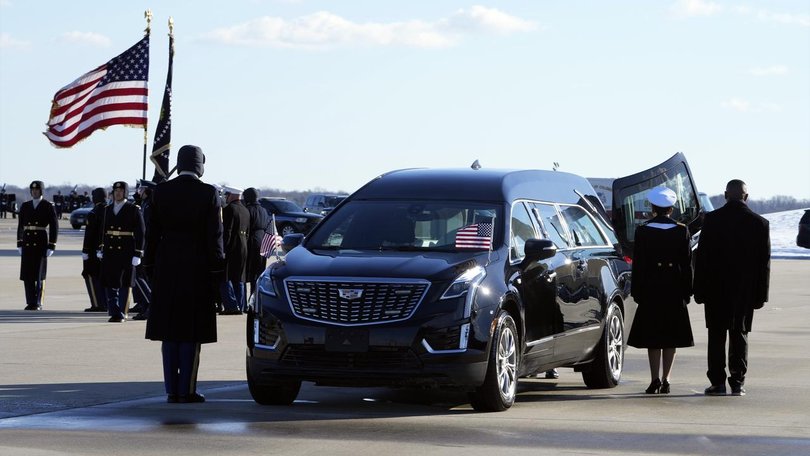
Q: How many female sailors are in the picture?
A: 1